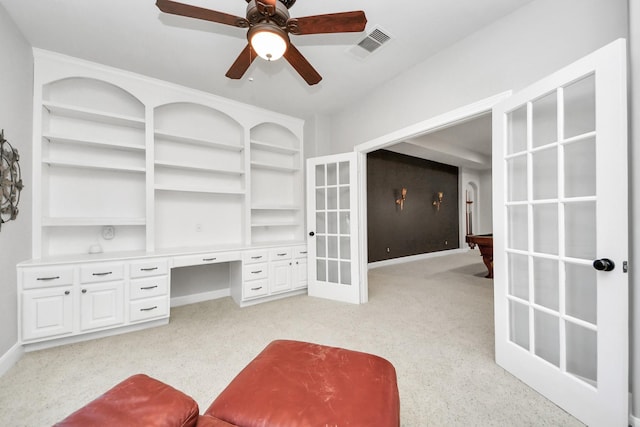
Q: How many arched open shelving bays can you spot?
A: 3